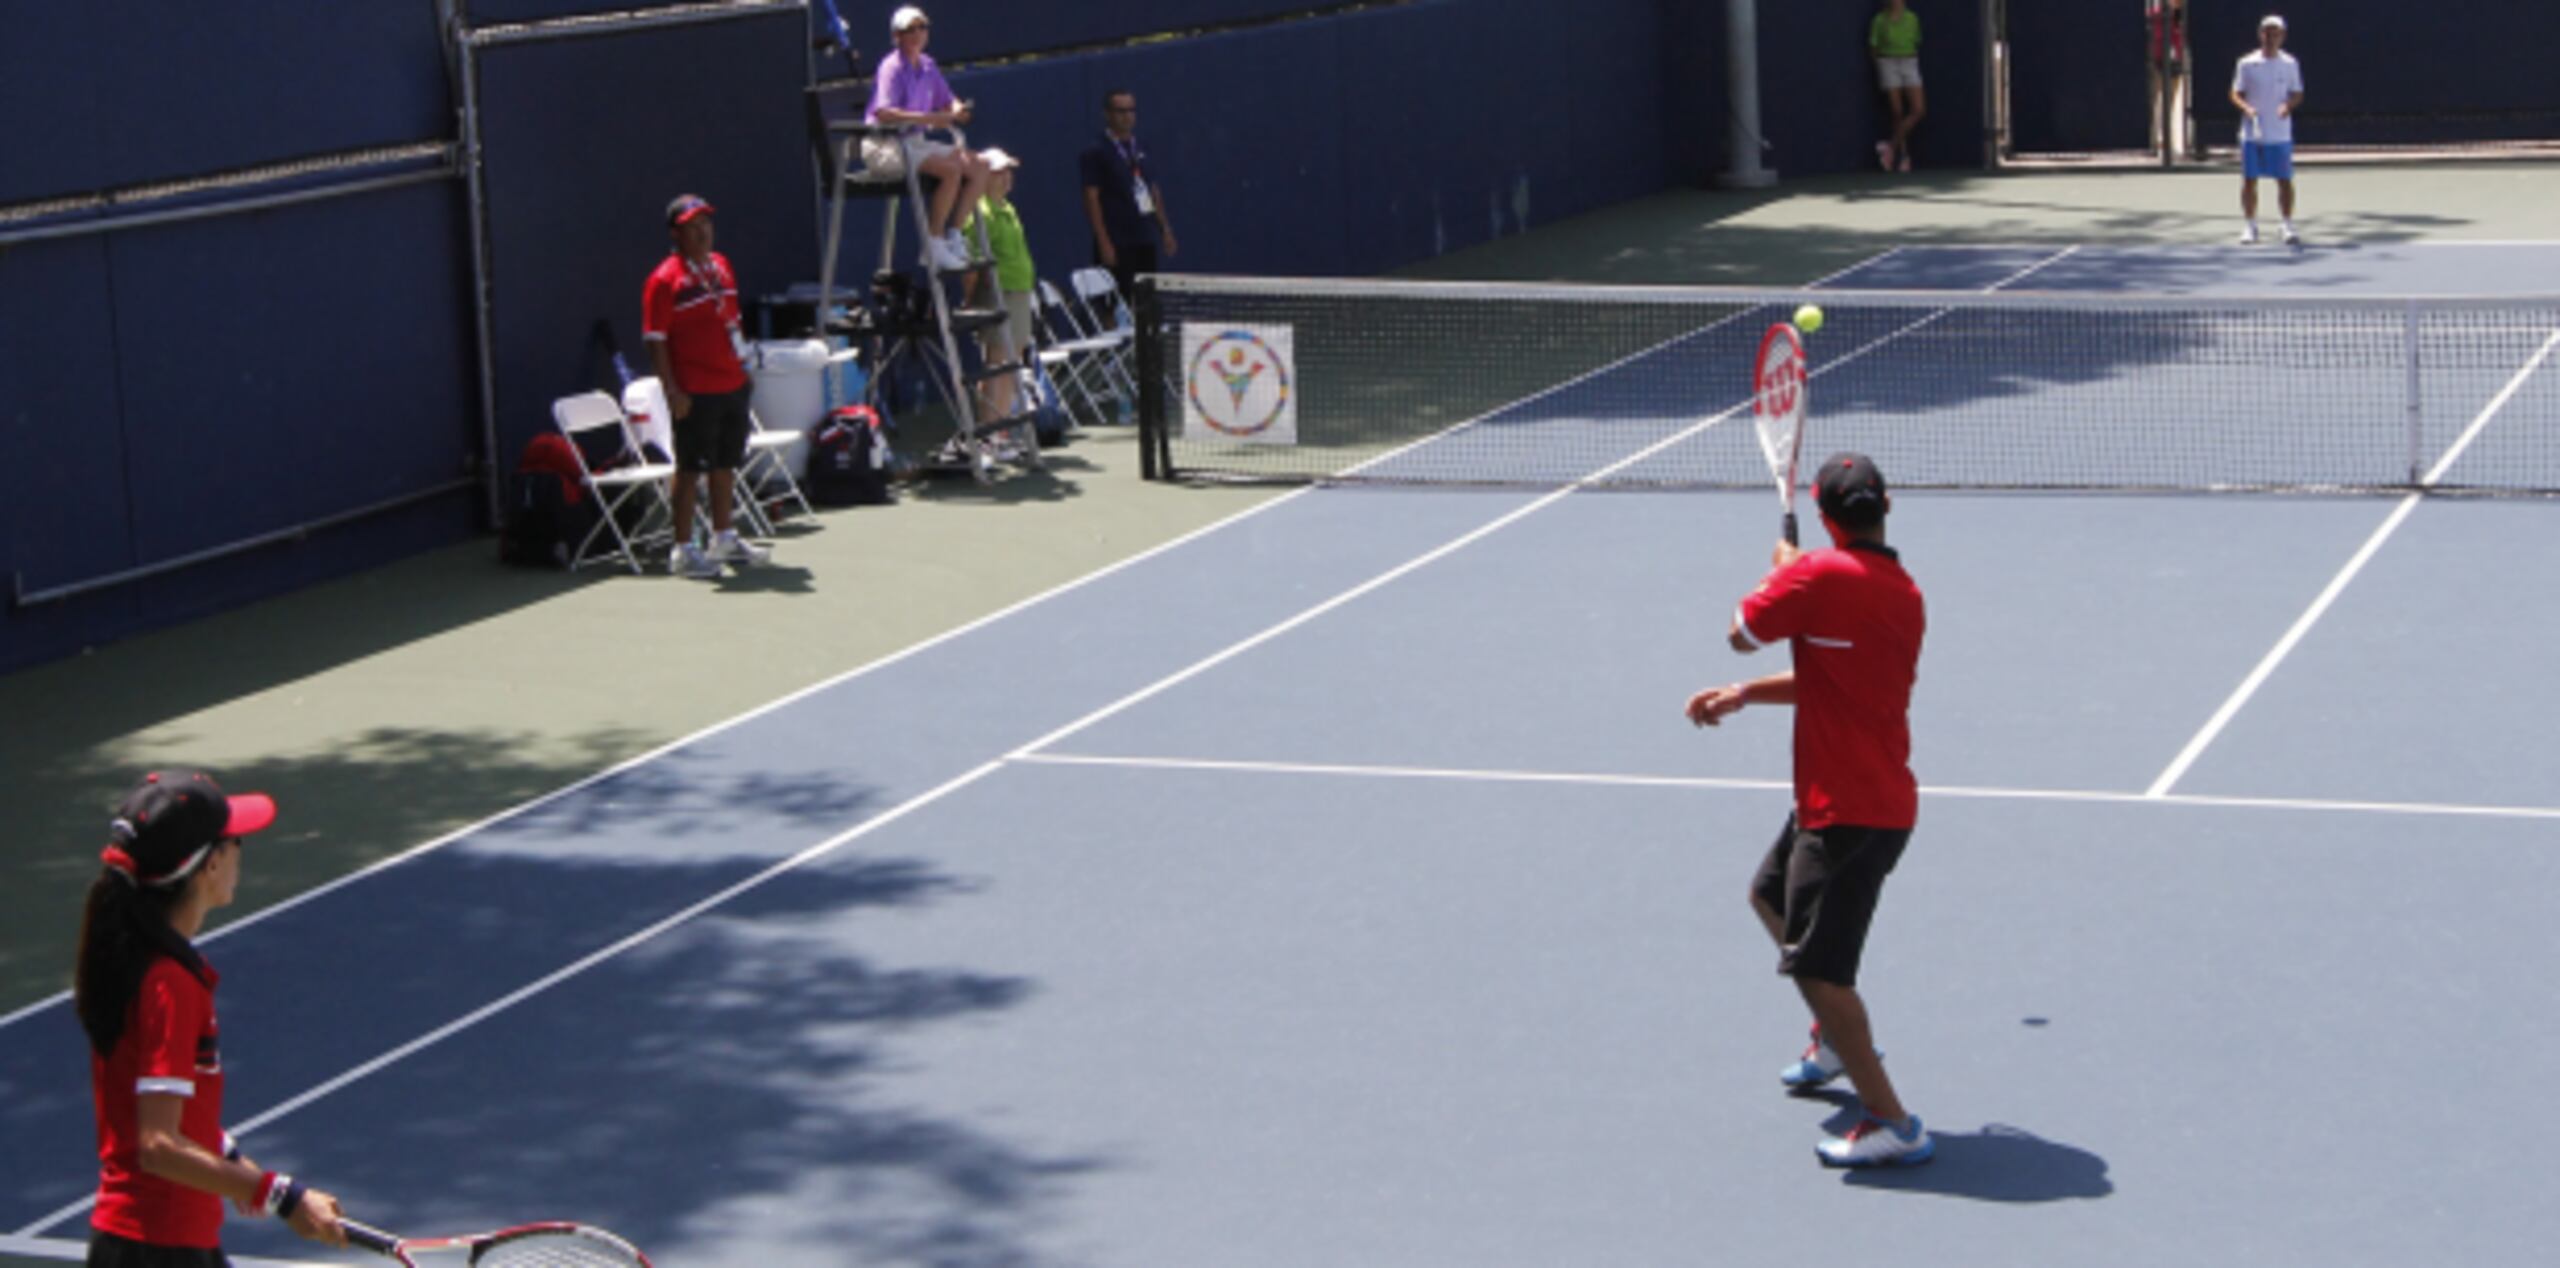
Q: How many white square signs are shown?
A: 1